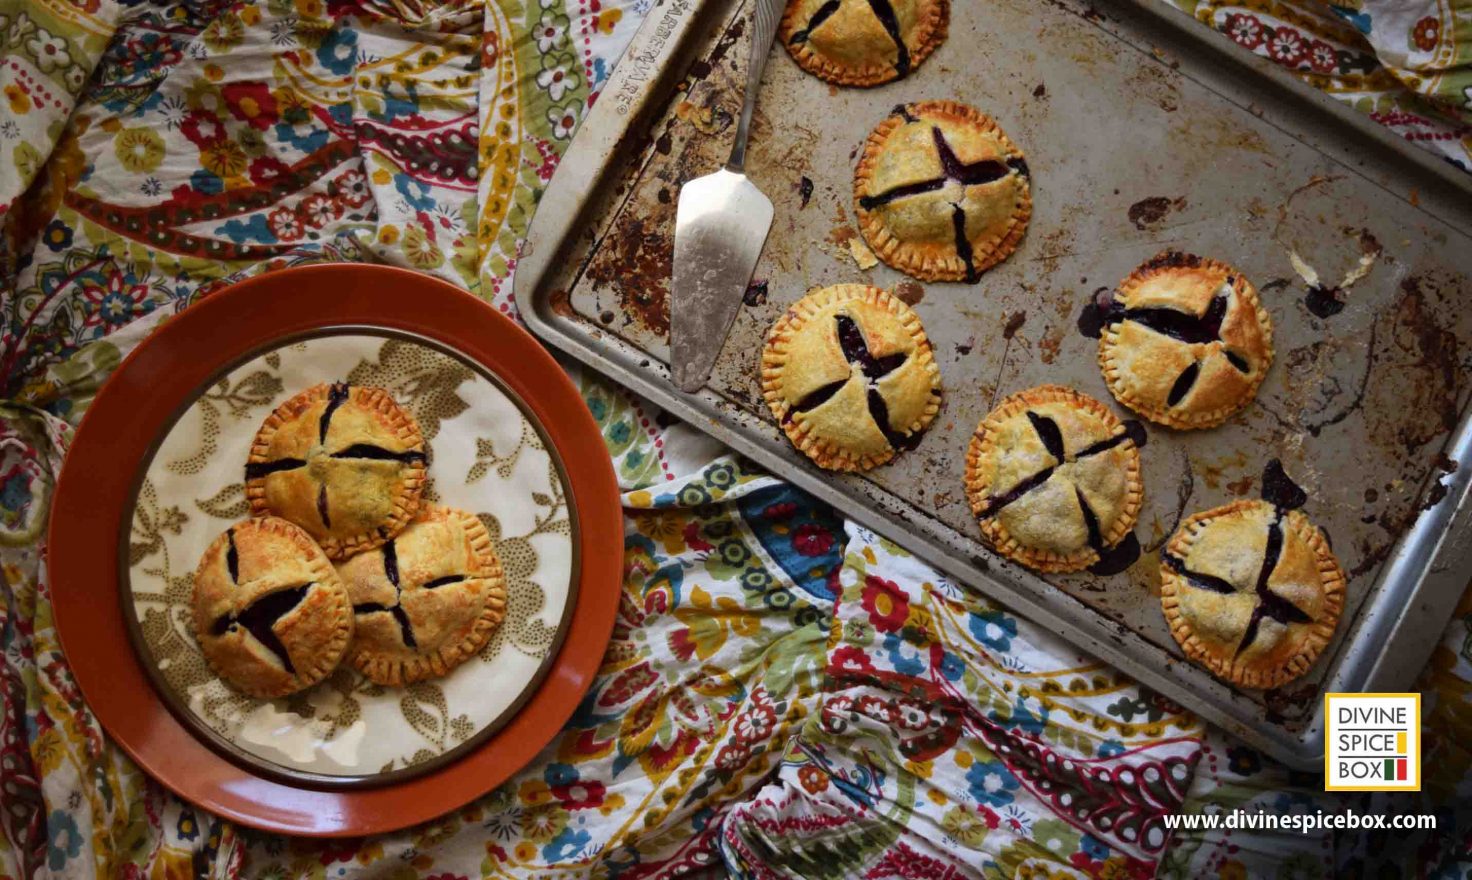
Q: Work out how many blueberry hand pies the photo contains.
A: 9